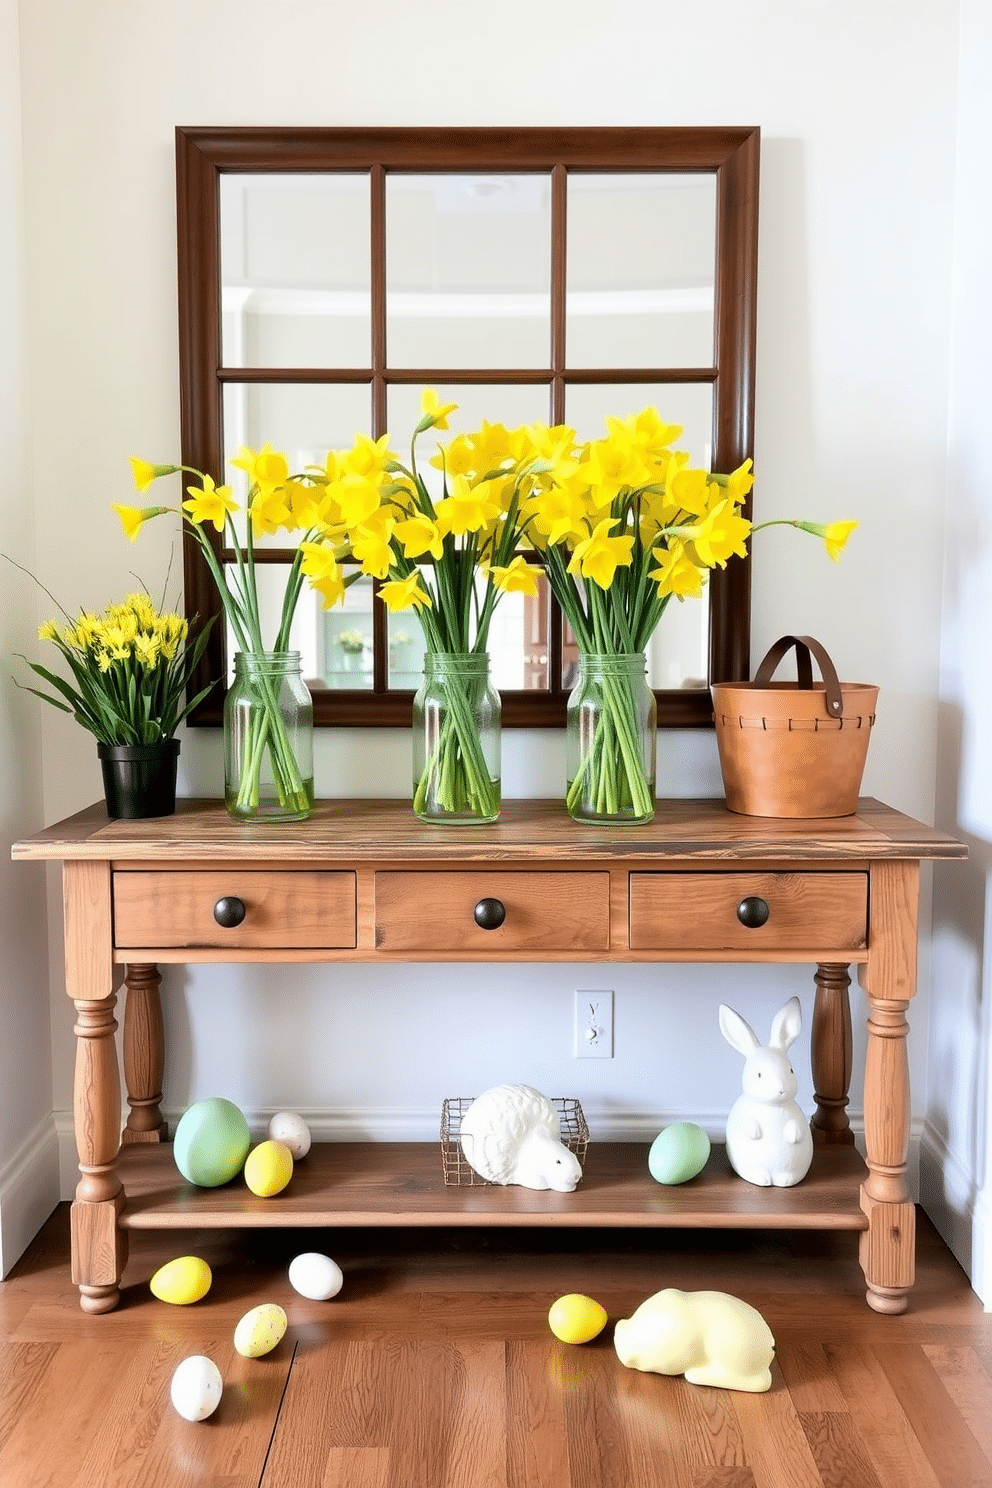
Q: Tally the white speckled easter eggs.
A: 2